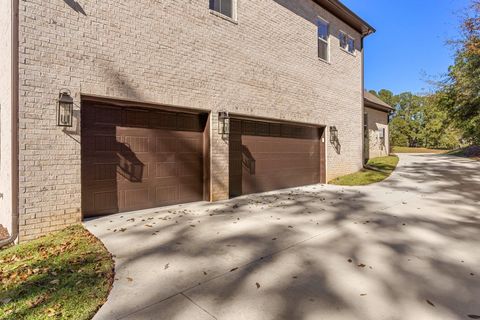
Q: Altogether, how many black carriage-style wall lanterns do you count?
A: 3